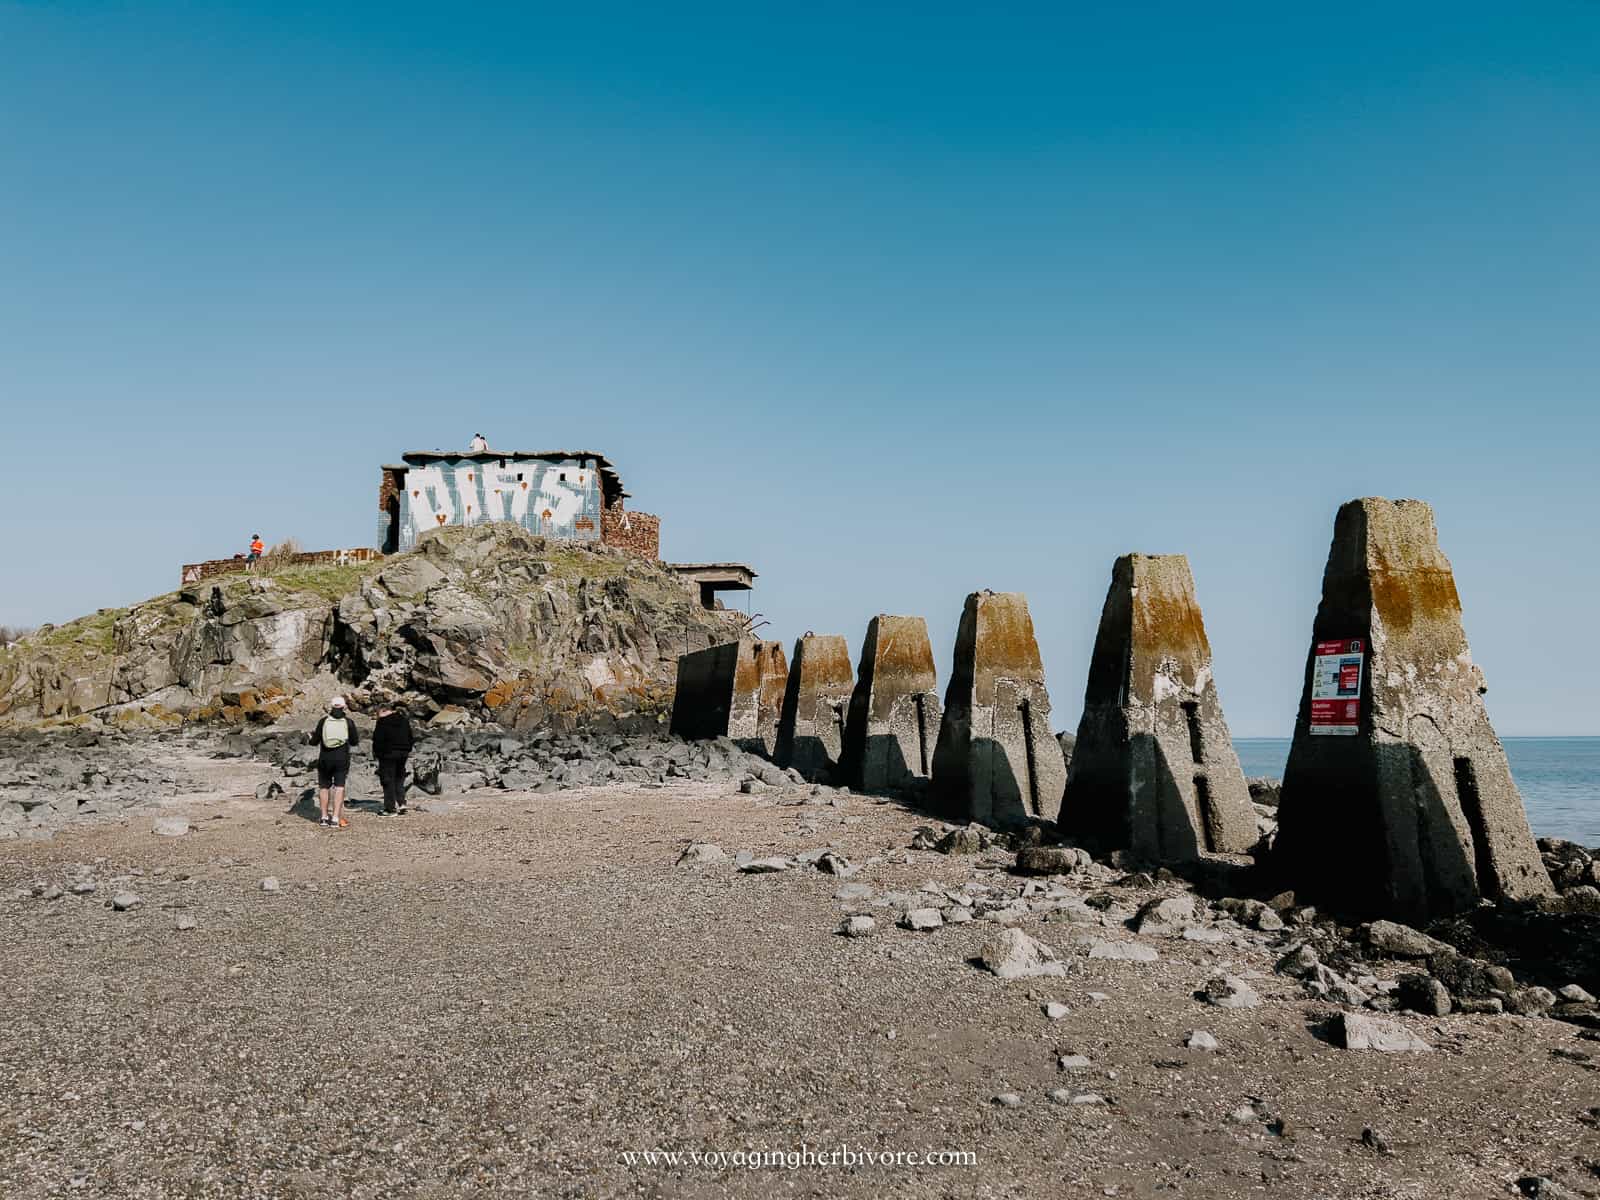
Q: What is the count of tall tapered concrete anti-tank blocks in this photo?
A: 6